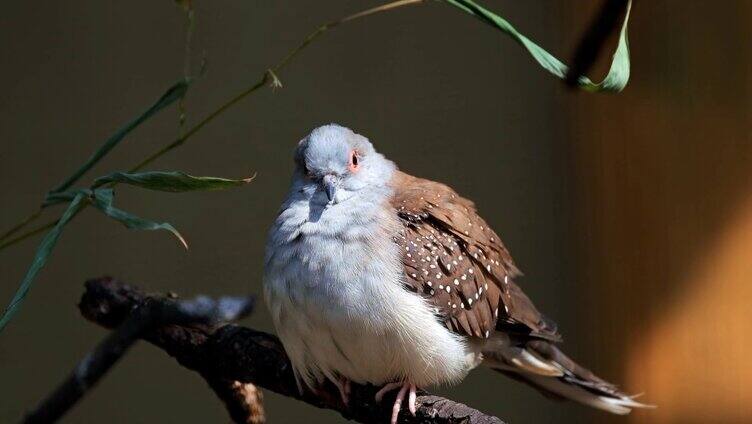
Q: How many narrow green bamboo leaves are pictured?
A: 5